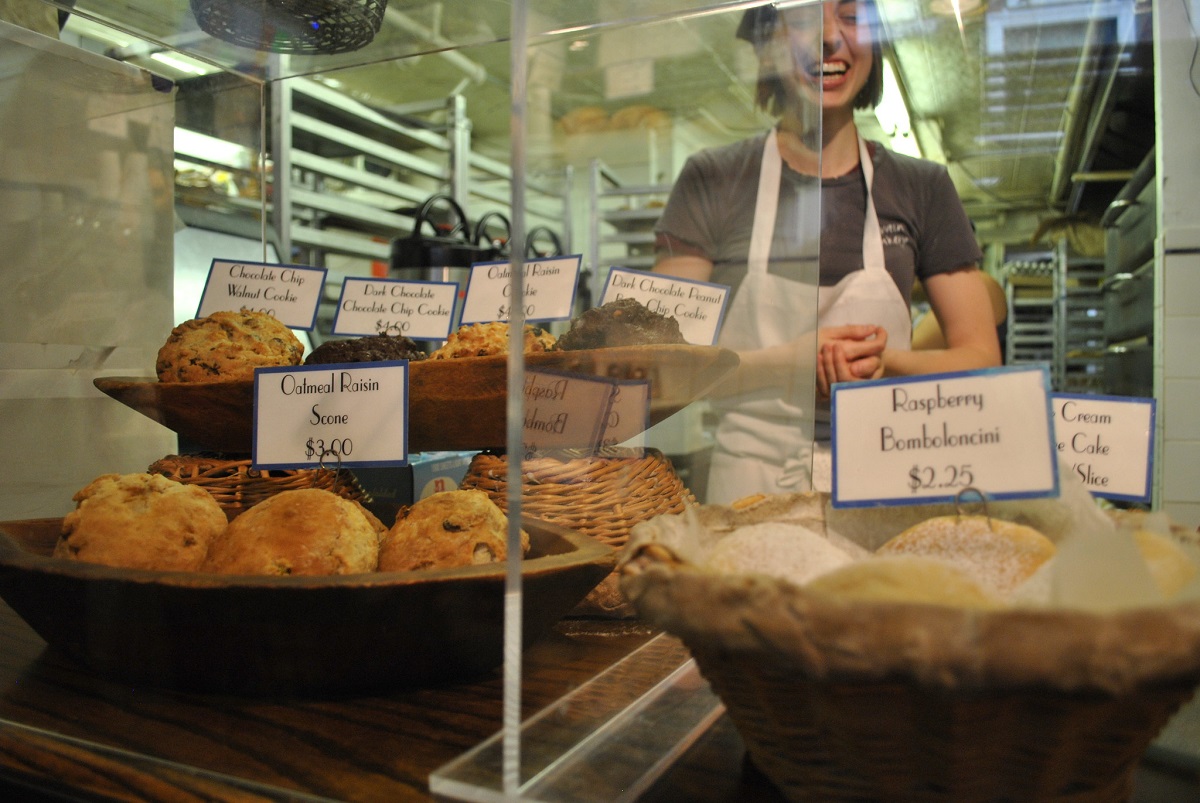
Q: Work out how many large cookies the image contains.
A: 4